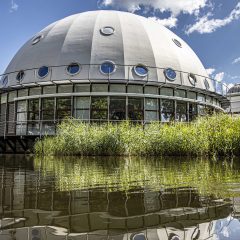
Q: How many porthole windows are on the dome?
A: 12